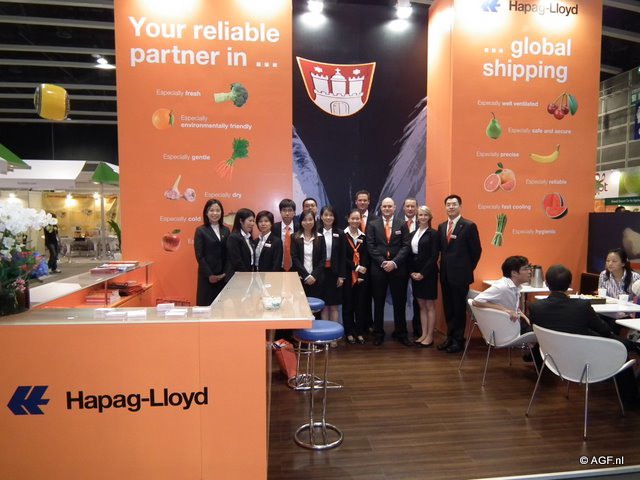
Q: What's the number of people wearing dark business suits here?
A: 14